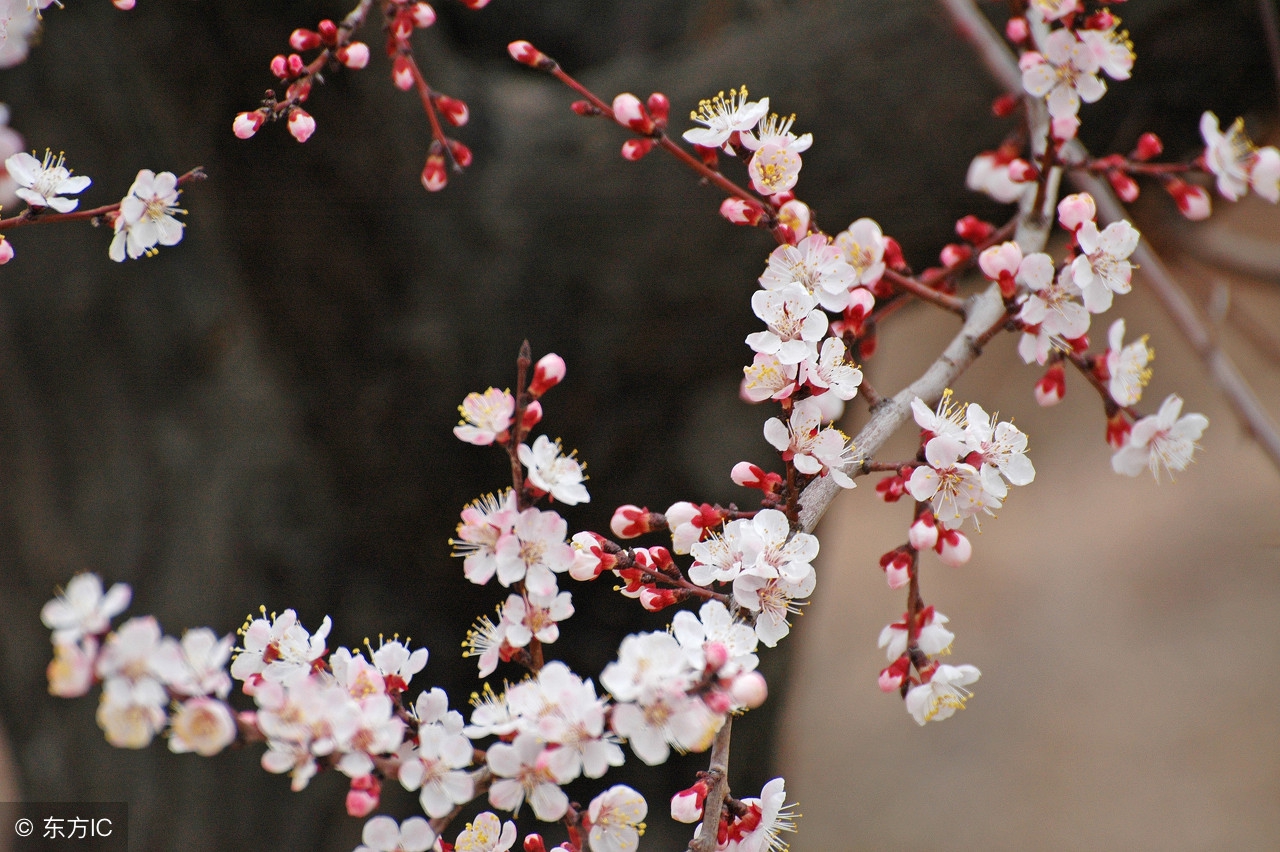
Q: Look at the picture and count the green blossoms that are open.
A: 0